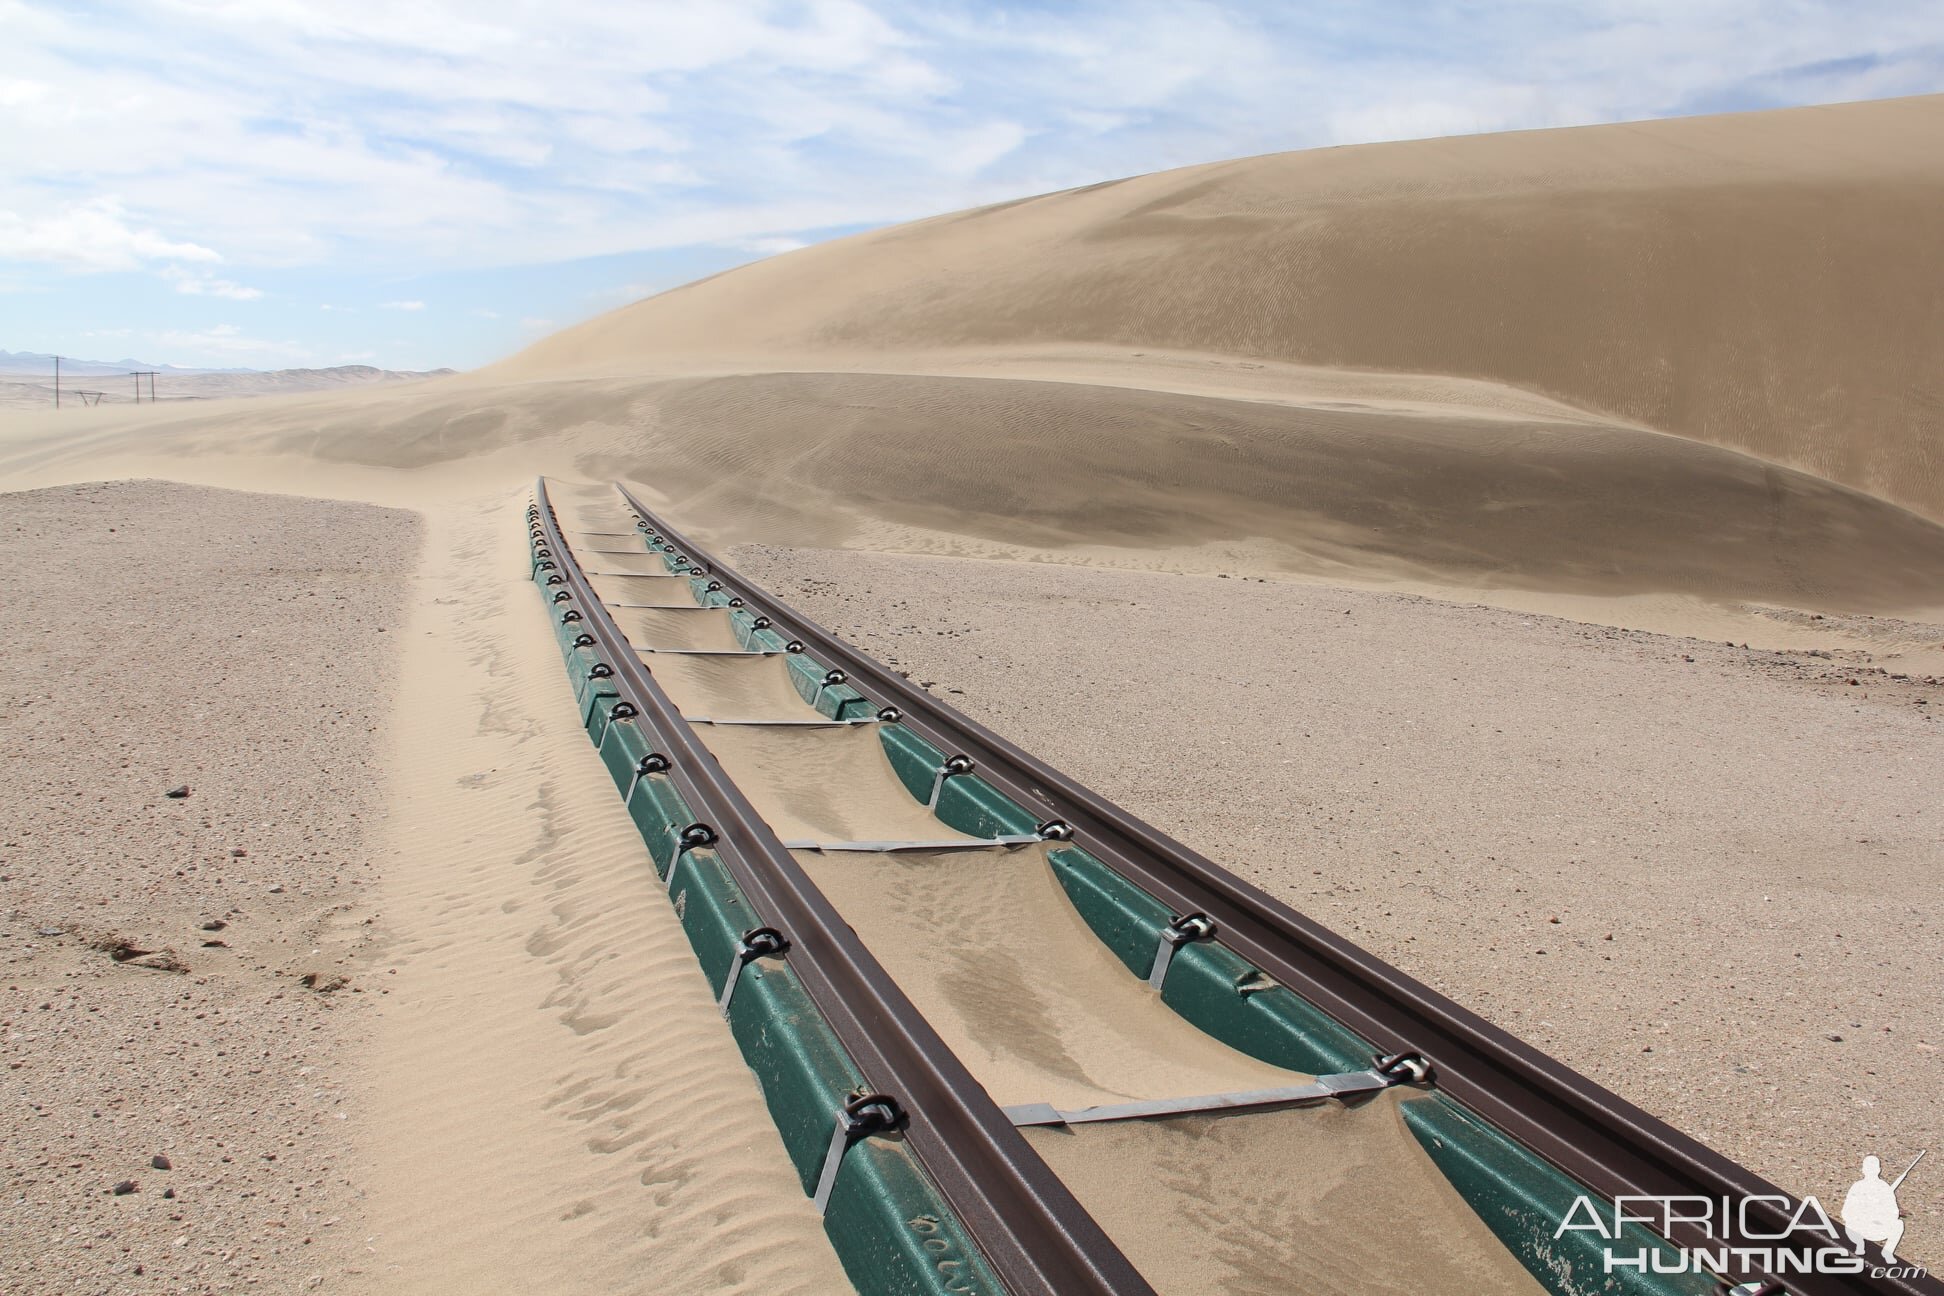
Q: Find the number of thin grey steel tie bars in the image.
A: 8